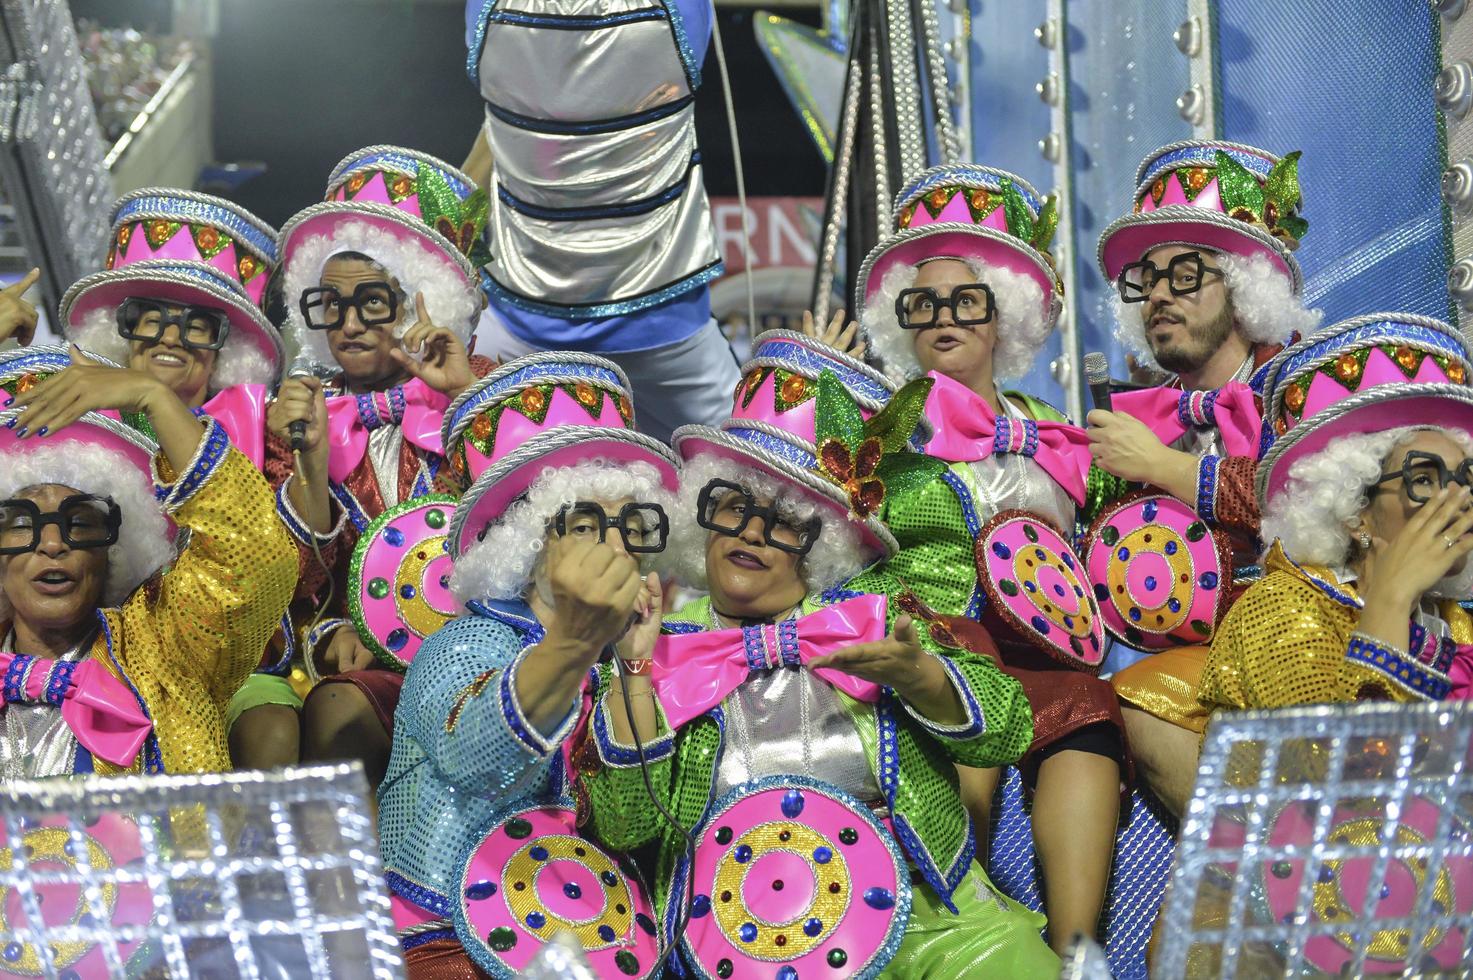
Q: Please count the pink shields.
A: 7